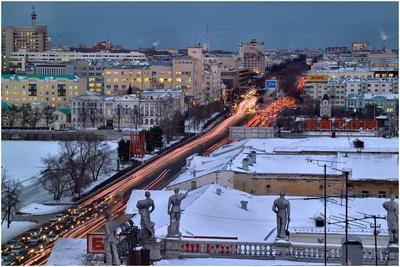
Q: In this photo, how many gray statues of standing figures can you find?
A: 5